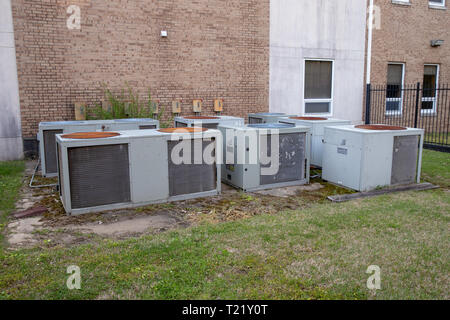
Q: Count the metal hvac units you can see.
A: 7